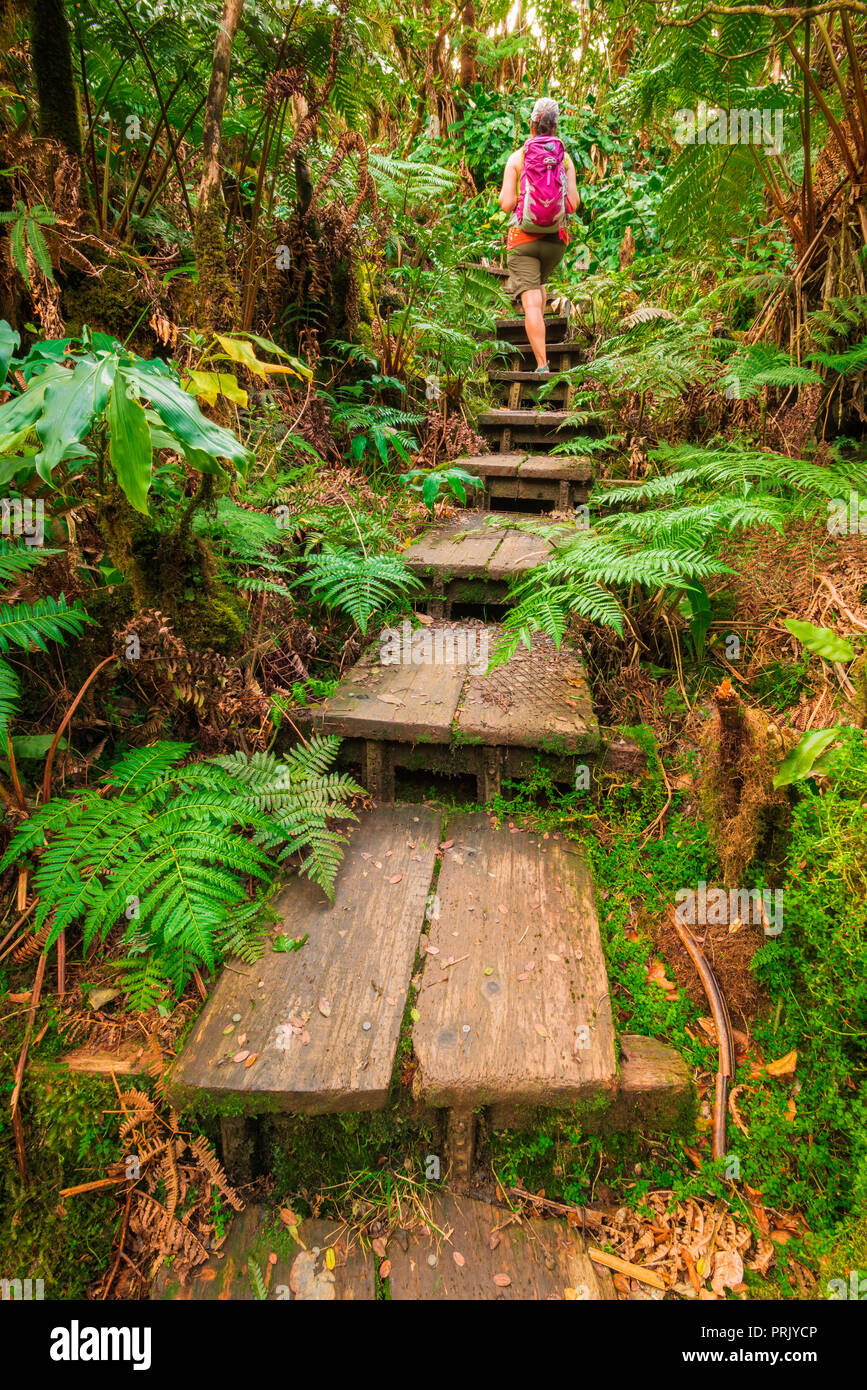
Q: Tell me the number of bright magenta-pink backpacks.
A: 1